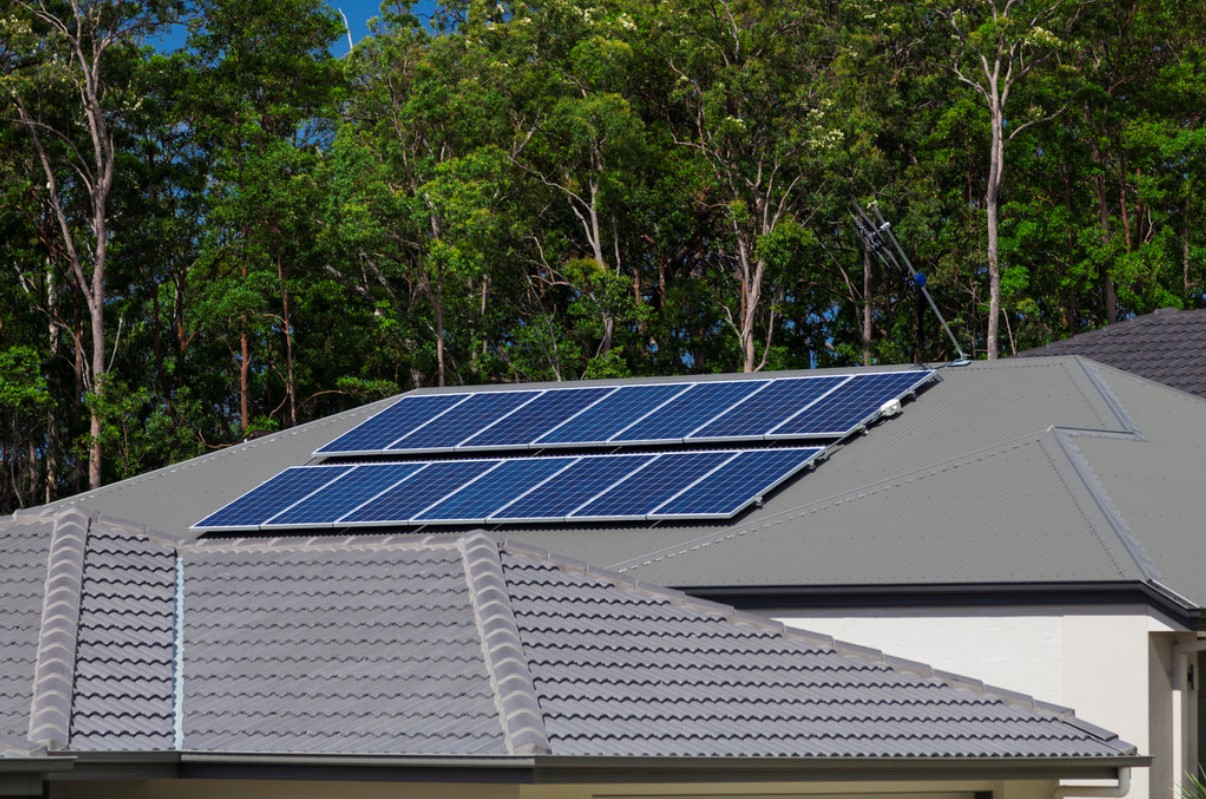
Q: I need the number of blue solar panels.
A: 14